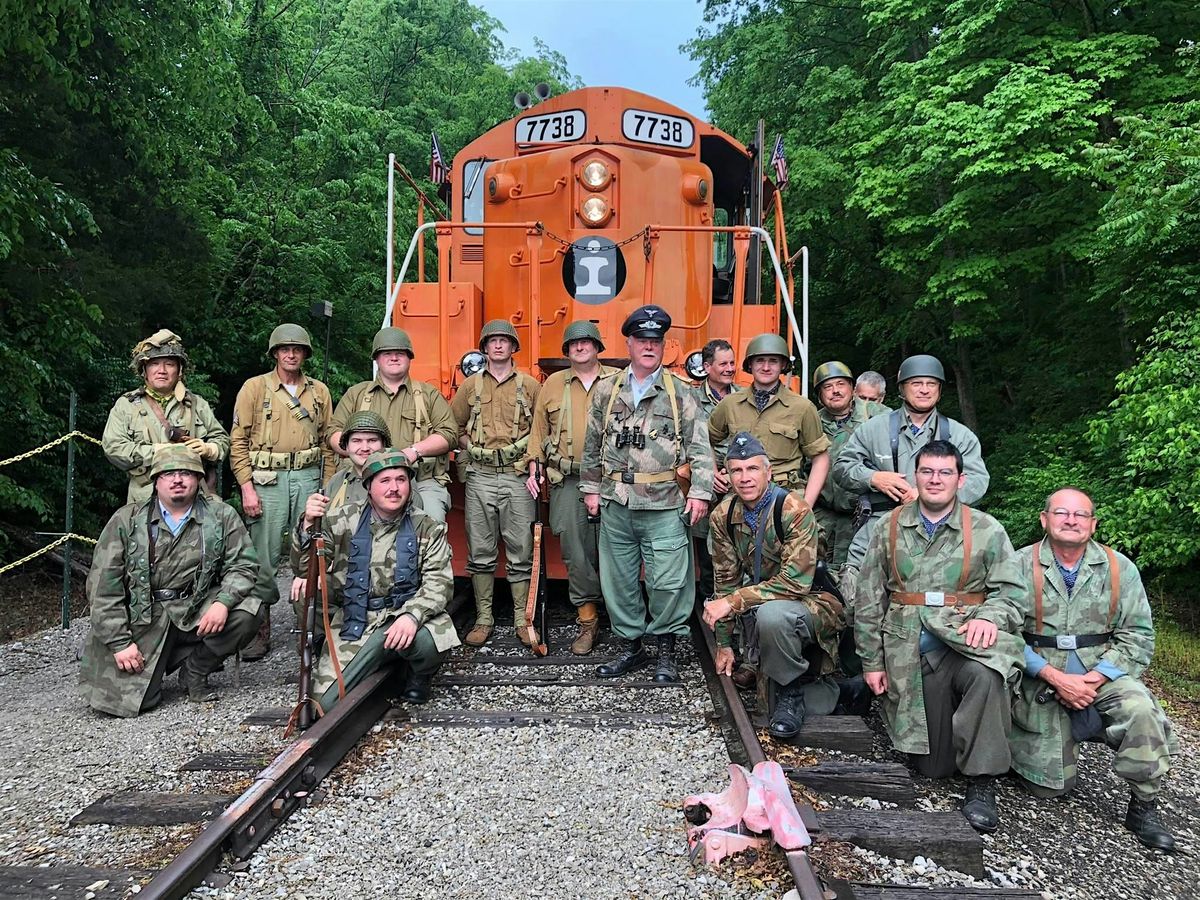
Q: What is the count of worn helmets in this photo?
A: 11